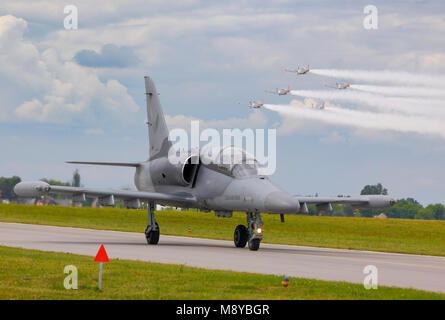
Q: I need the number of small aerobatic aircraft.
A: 5